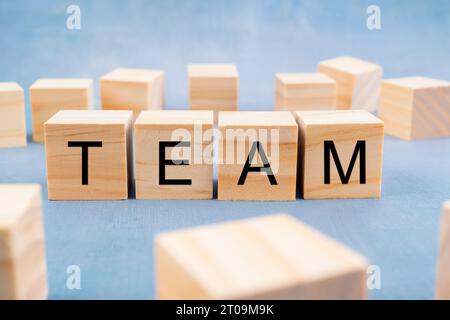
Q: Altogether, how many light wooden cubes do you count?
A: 14